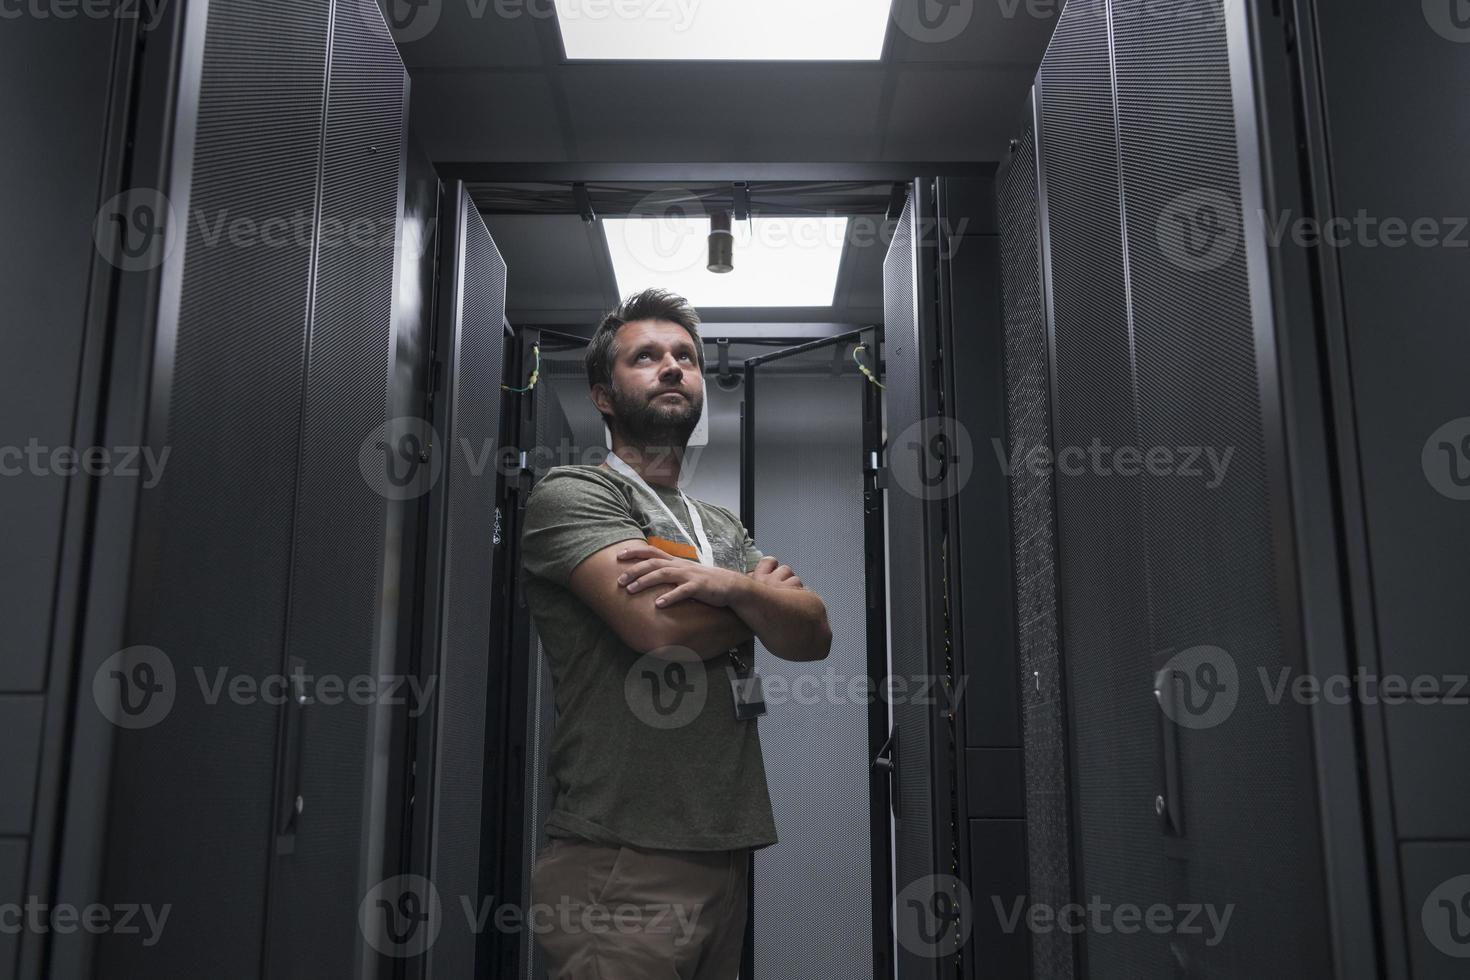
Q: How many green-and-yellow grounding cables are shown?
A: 2